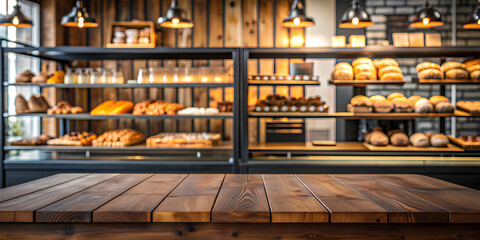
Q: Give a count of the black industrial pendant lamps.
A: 7